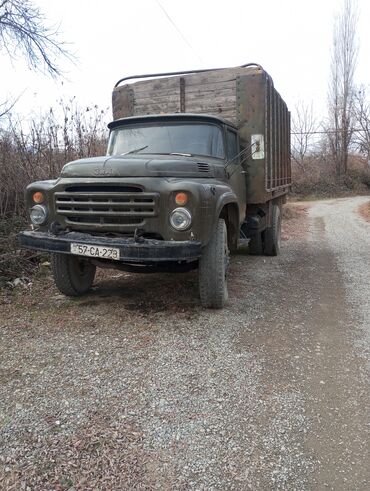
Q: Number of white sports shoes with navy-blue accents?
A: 0